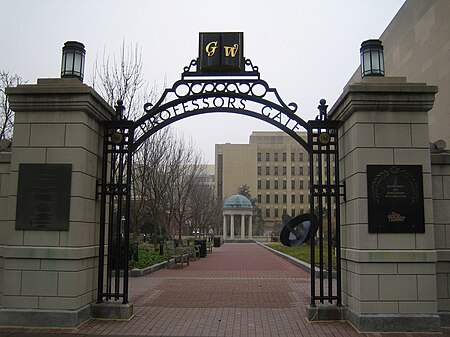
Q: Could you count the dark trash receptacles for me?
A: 2